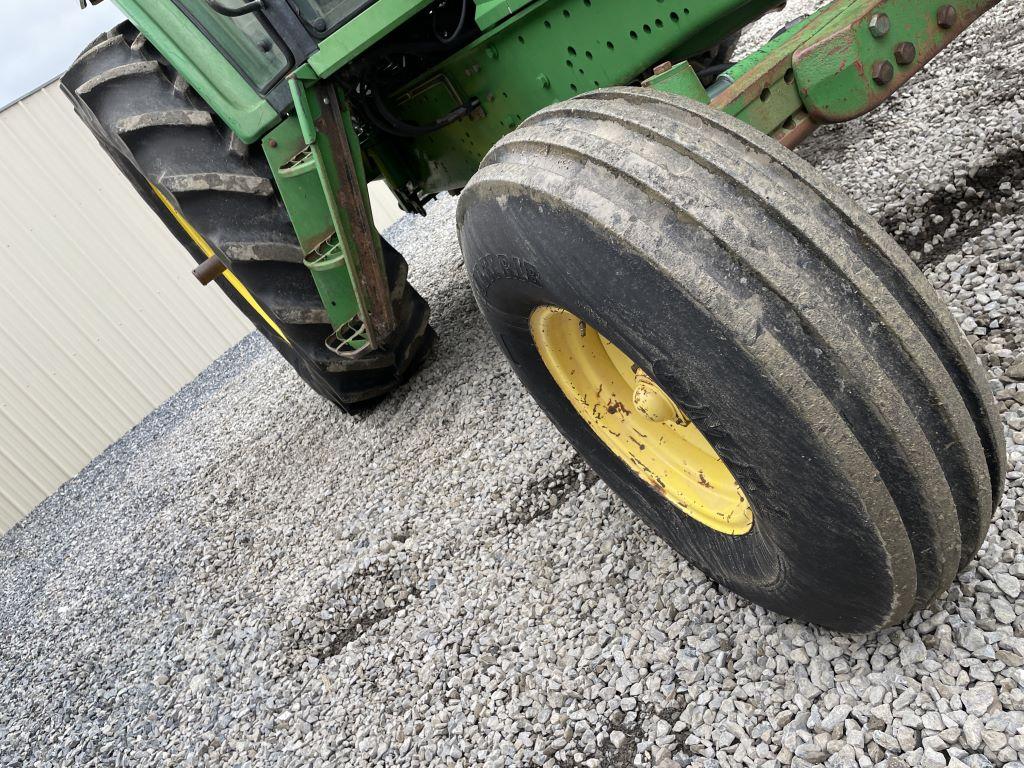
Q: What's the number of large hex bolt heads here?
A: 4